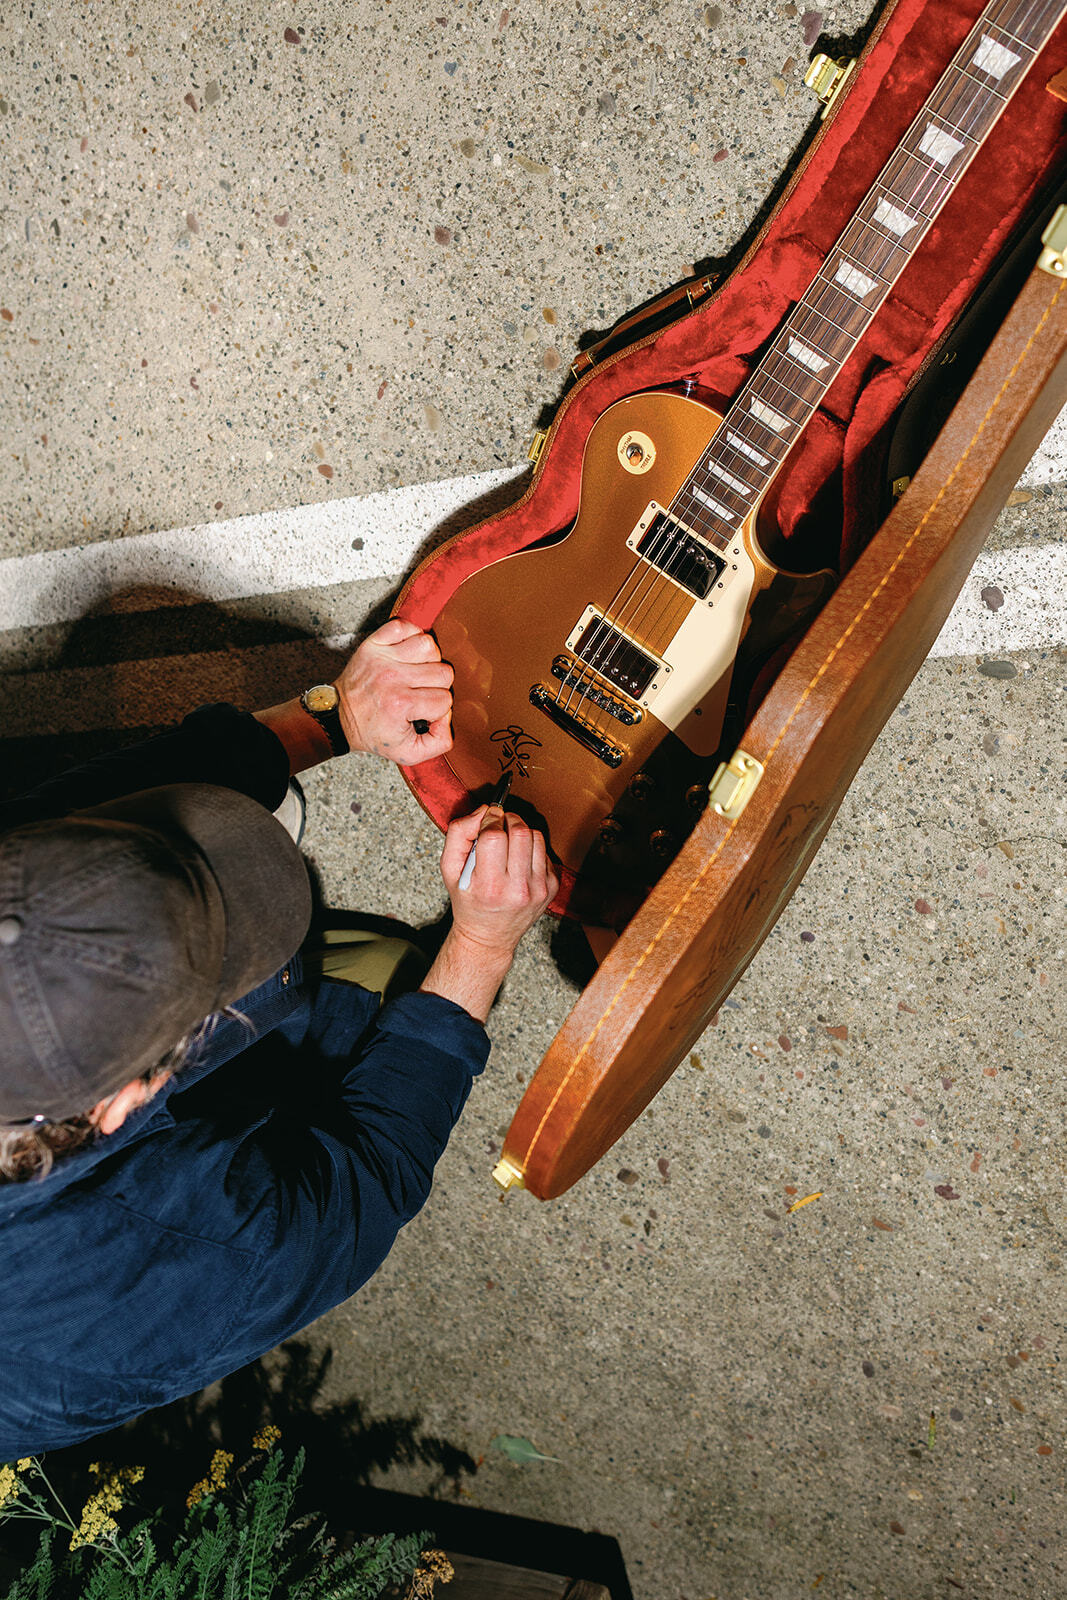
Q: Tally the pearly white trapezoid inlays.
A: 9